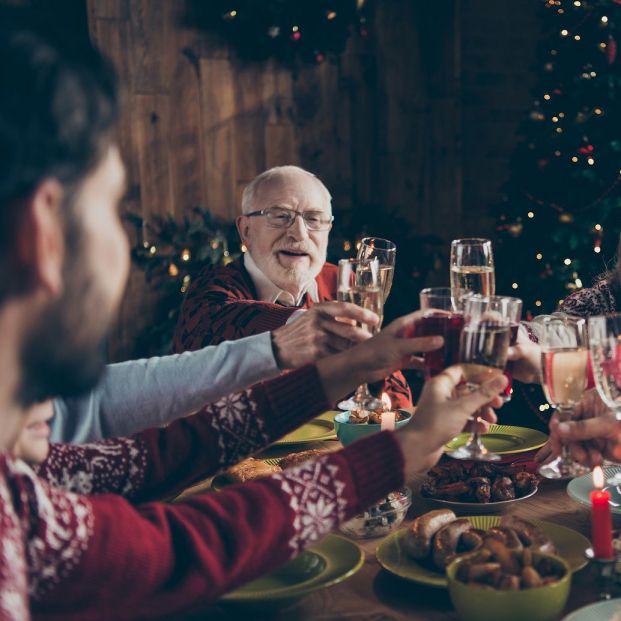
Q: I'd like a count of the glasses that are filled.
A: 8